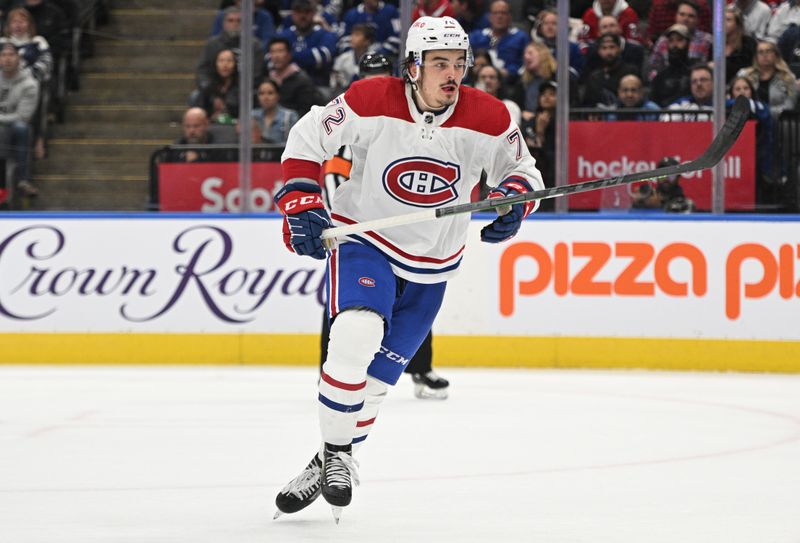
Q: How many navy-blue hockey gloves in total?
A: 2